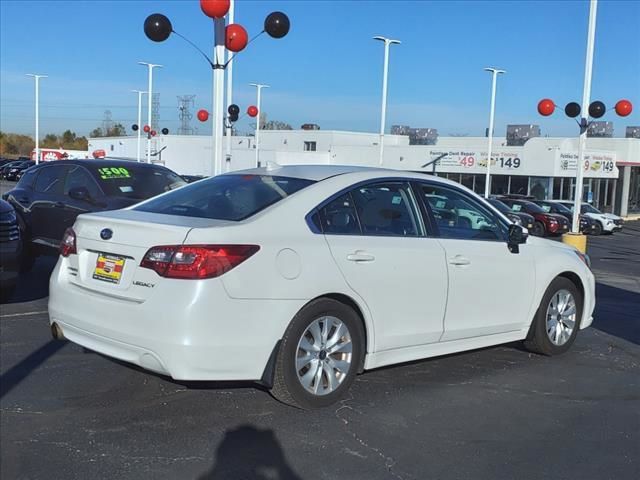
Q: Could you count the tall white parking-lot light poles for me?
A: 9